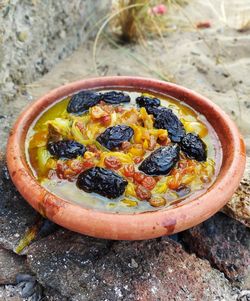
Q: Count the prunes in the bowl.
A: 9